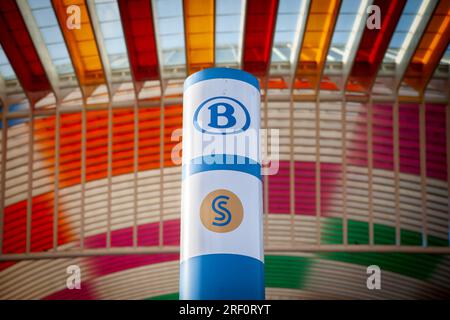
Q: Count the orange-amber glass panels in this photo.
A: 4